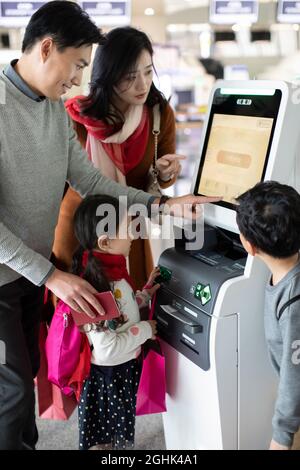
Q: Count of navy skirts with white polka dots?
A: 1